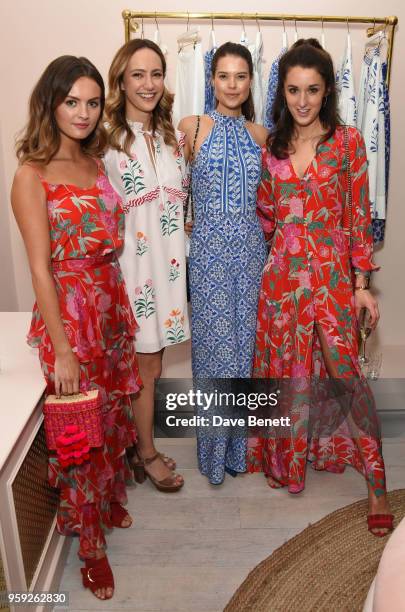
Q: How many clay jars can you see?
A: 0